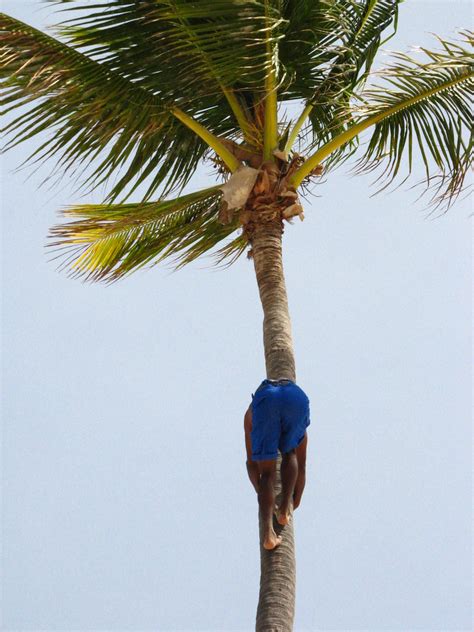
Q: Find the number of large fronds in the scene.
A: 6